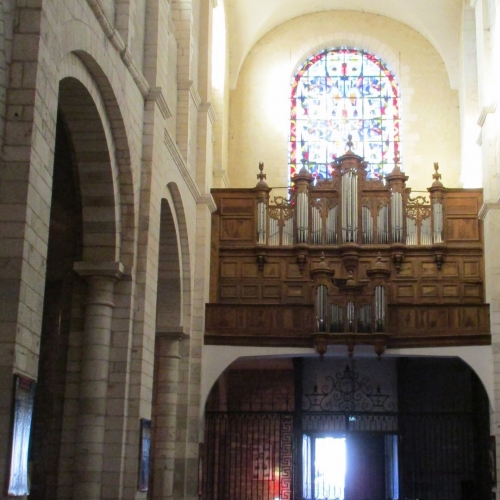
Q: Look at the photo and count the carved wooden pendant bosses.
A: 8